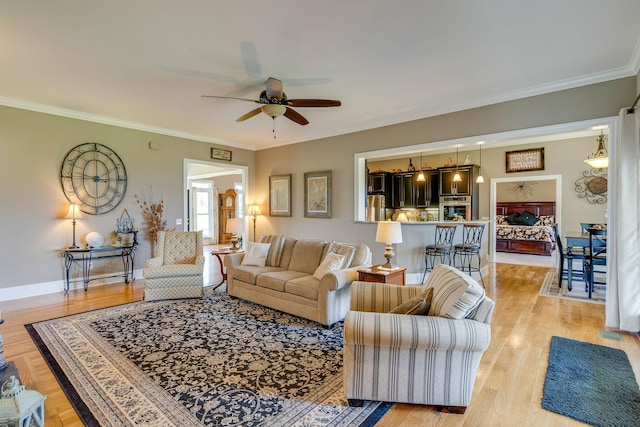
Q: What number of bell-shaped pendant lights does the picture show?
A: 3